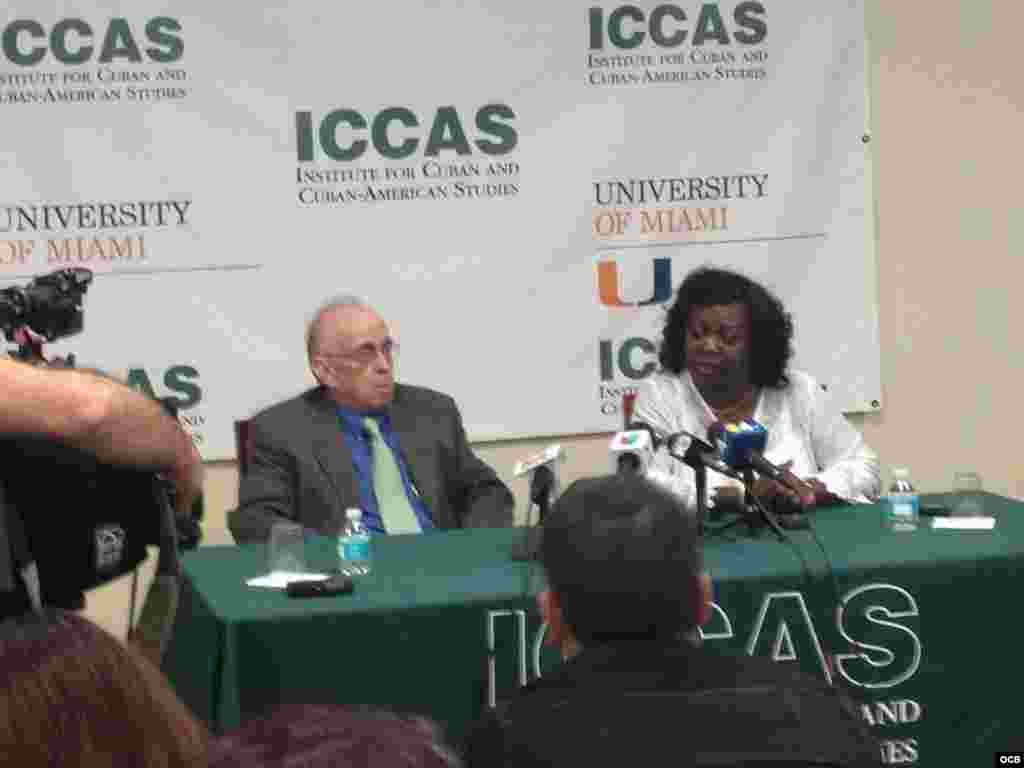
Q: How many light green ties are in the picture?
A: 1